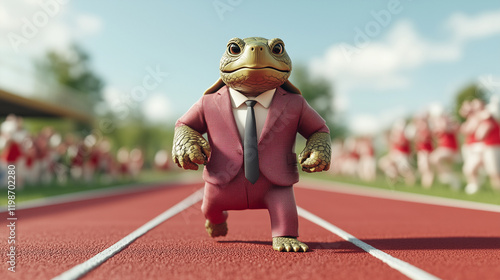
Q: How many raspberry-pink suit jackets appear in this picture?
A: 1